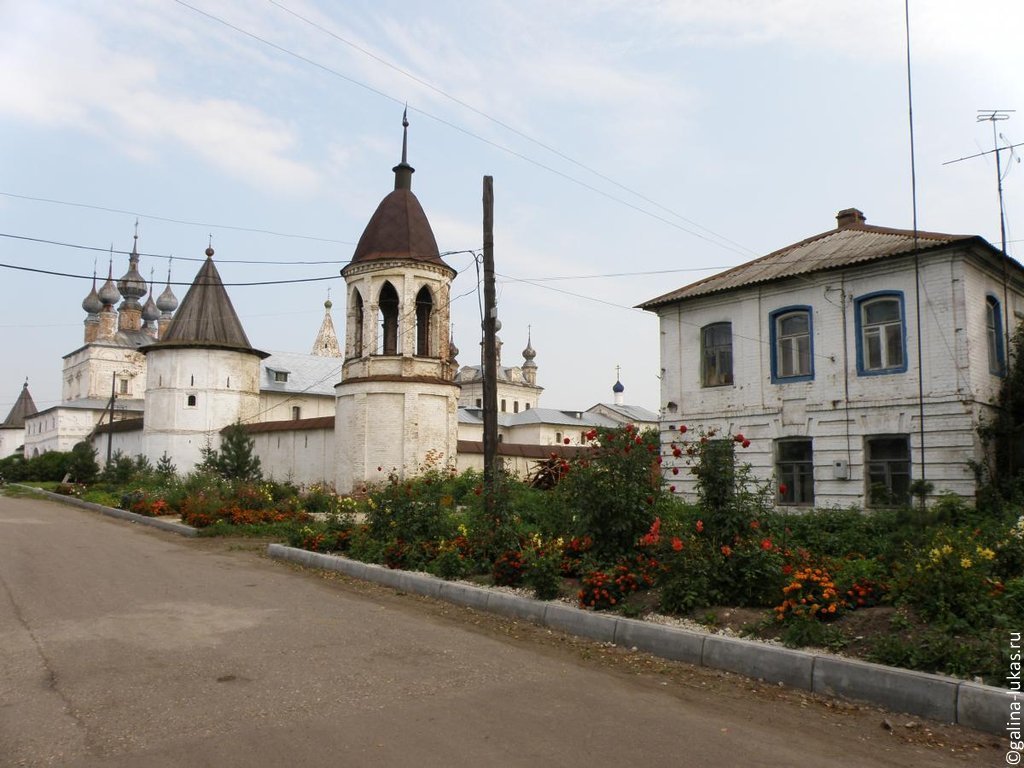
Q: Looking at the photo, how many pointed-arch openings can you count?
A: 3